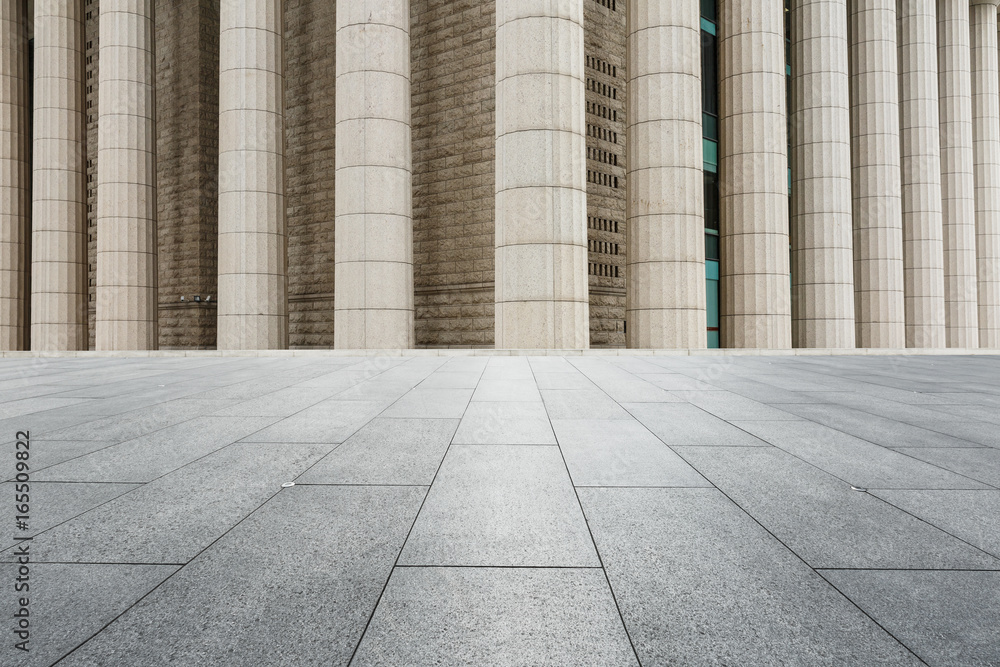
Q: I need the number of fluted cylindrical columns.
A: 13